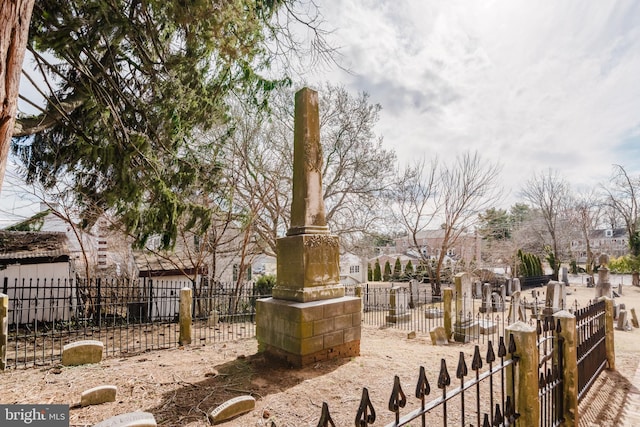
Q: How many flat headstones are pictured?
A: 4